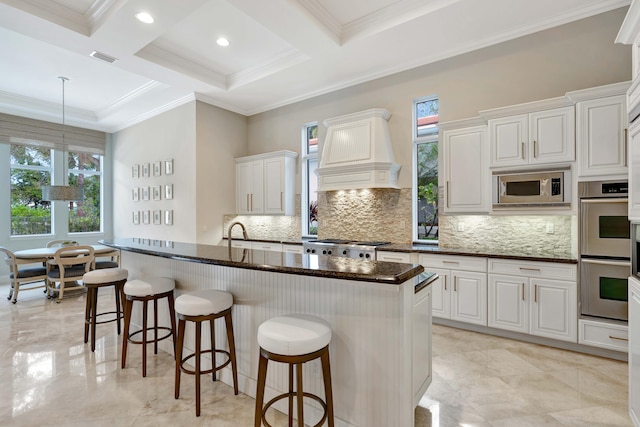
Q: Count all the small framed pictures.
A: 12